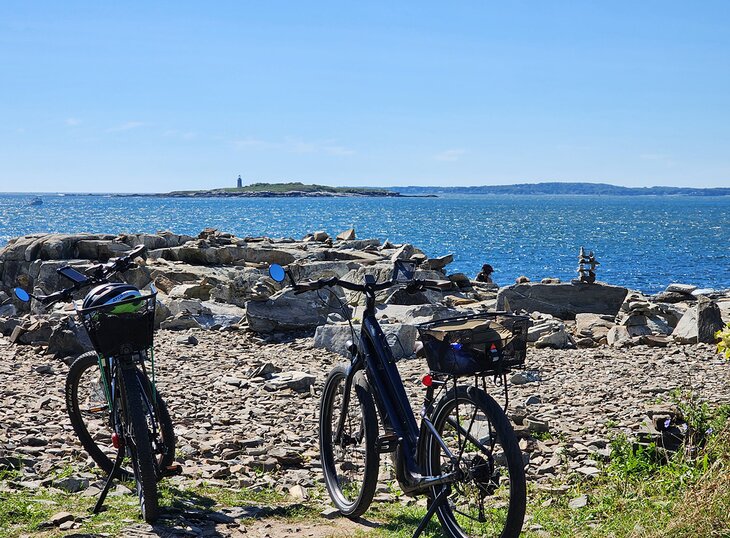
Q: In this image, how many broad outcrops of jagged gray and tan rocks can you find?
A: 1